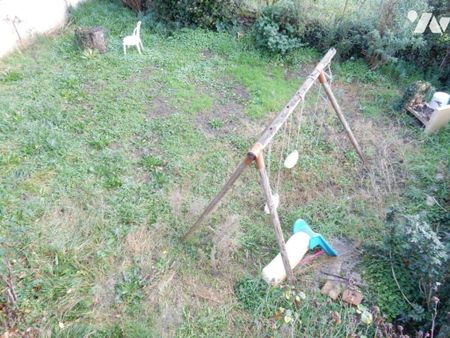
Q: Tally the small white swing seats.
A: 2